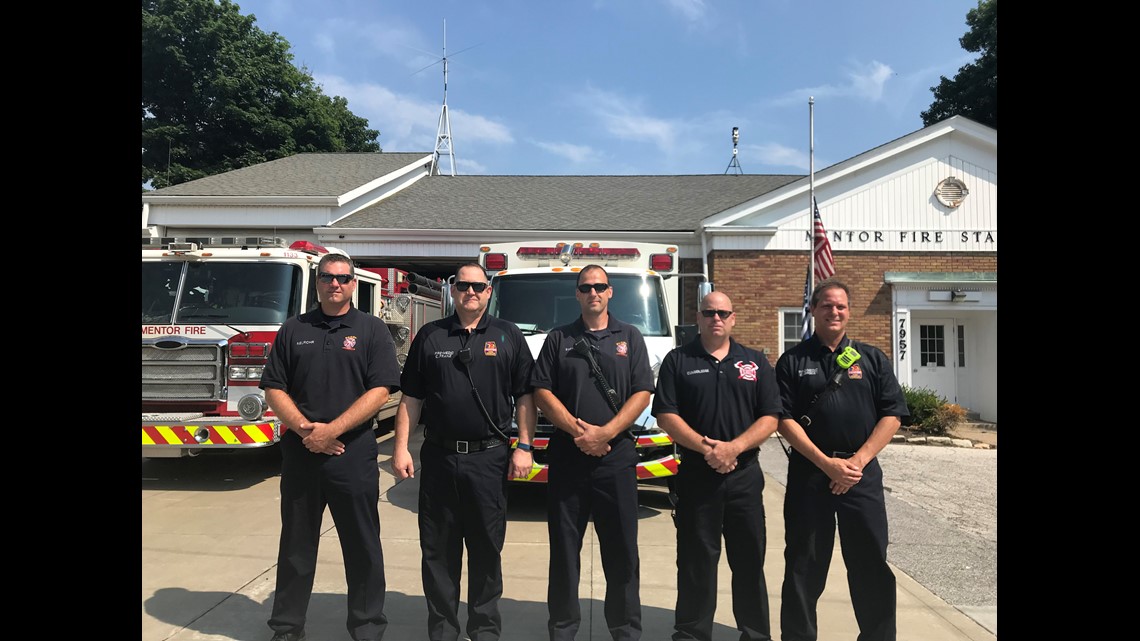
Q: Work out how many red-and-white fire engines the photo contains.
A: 1